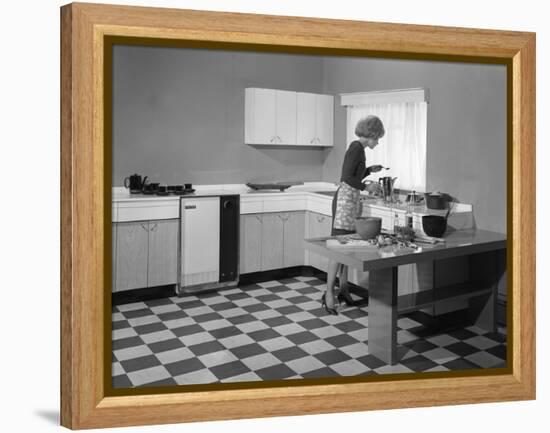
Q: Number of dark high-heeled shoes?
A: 2